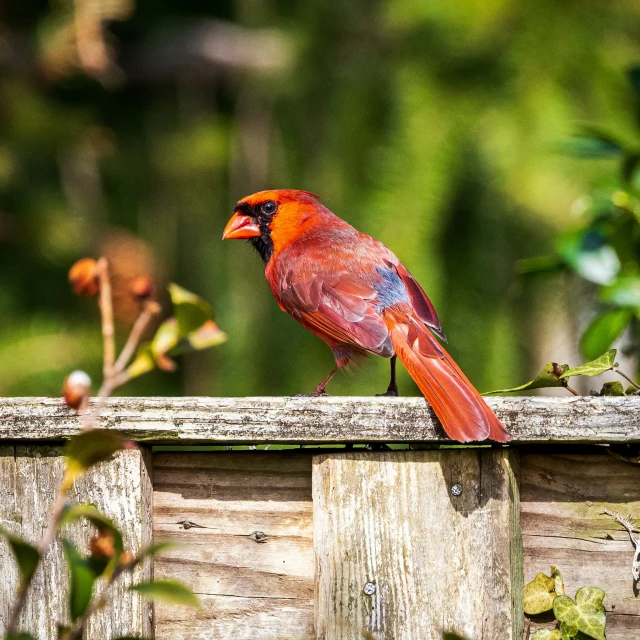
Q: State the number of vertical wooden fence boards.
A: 2